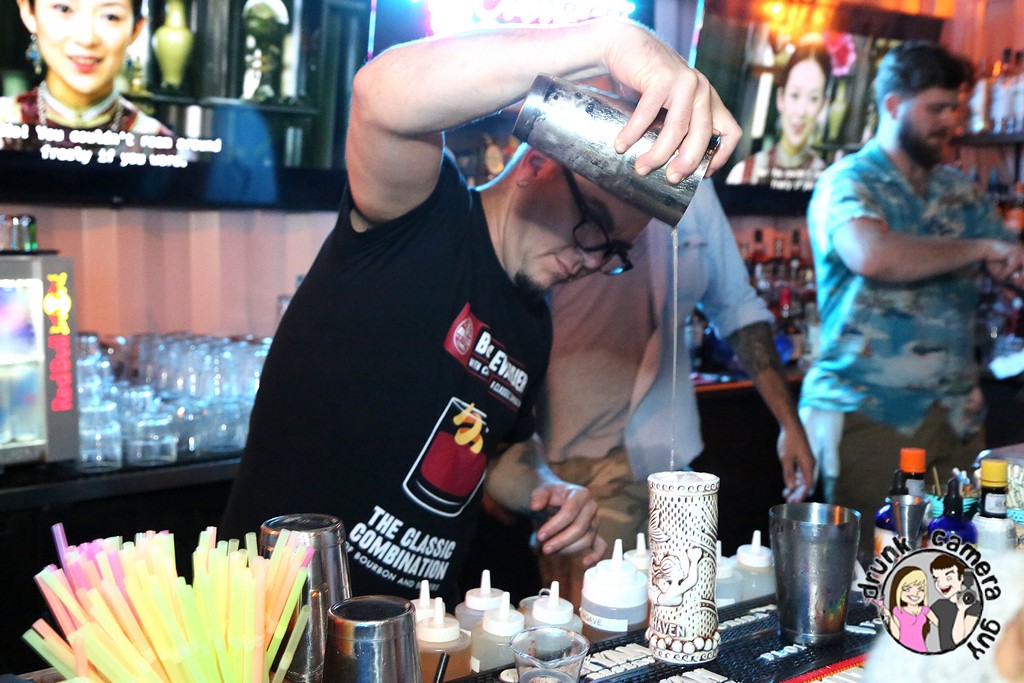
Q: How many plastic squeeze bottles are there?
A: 9